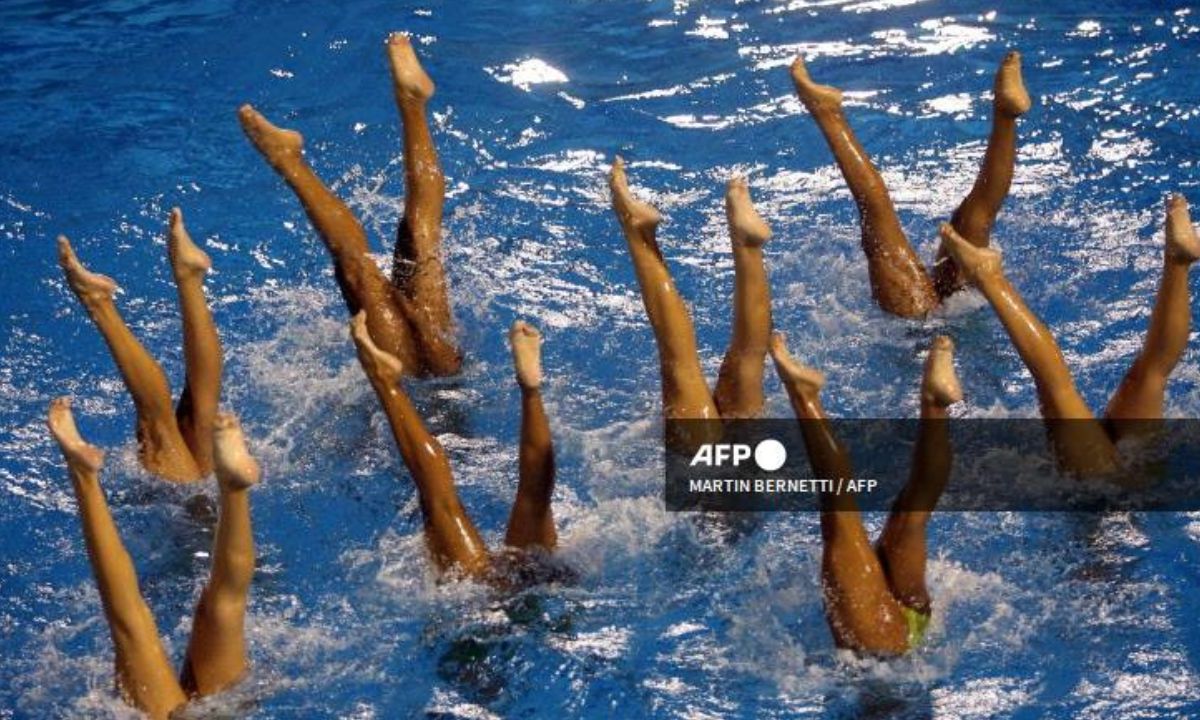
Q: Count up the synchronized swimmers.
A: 8